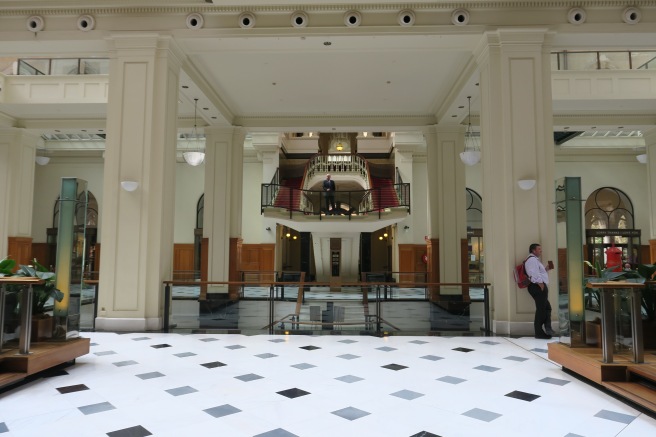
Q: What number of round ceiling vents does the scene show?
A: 10